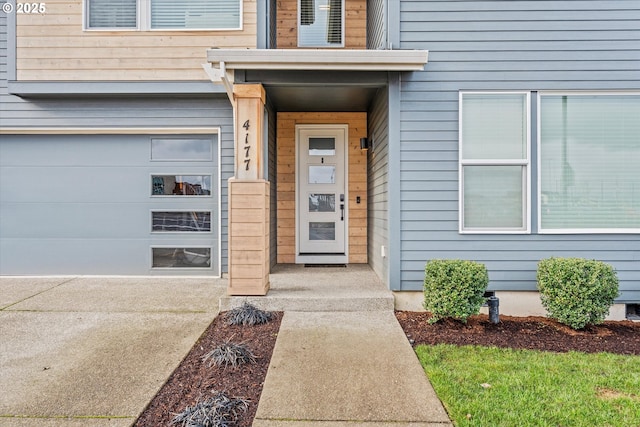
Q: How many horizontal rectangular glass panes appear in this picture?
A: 8